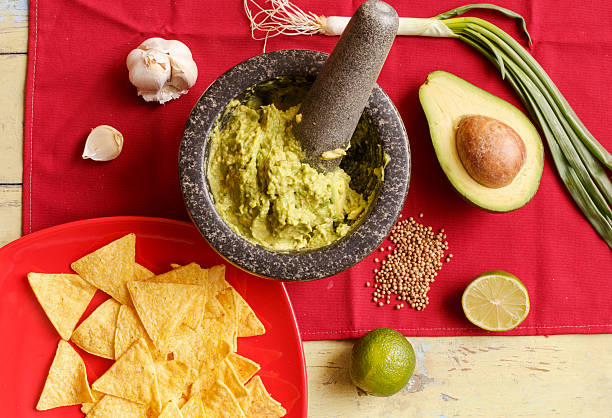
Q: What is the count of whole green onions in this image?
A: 1